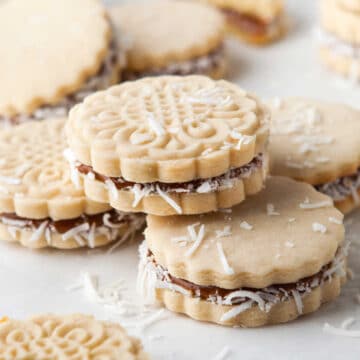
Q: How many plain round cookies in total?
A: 4